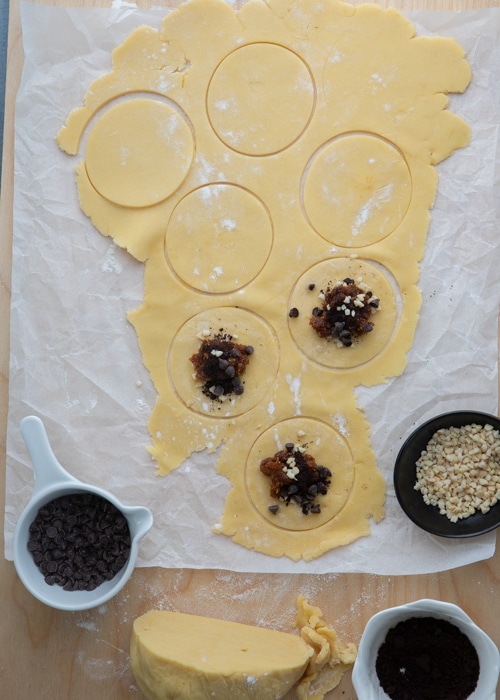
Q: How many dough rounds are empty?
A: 4